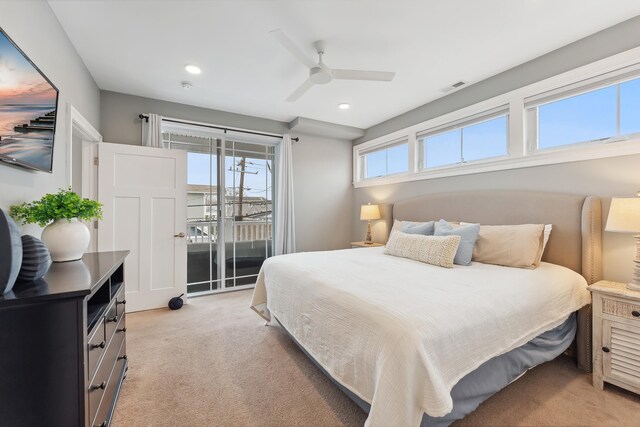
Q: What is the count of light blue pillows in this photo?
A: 2